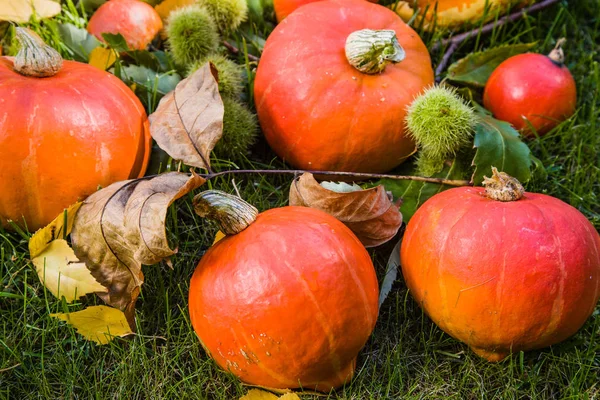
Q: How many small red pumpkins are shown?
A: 2